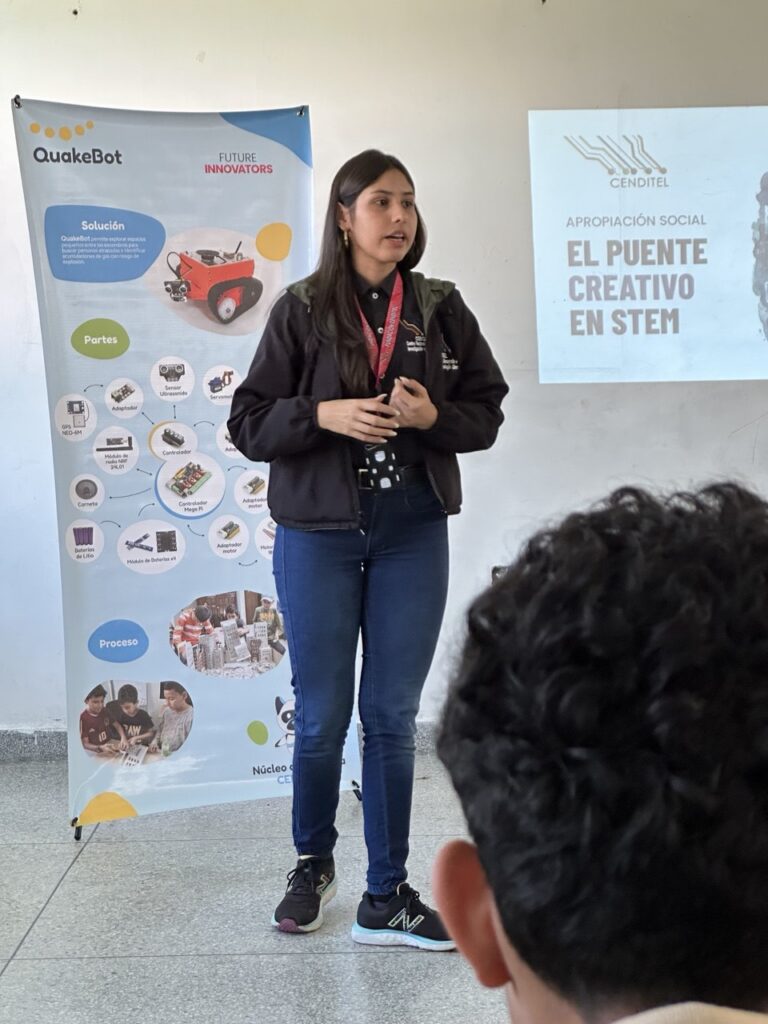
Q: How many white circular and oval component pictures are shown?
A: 14